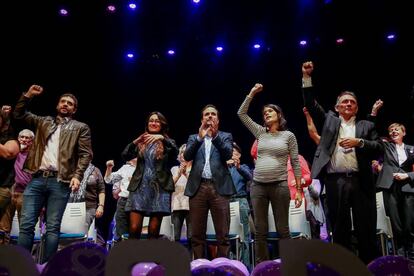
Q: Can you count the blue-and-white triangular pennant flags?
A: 0